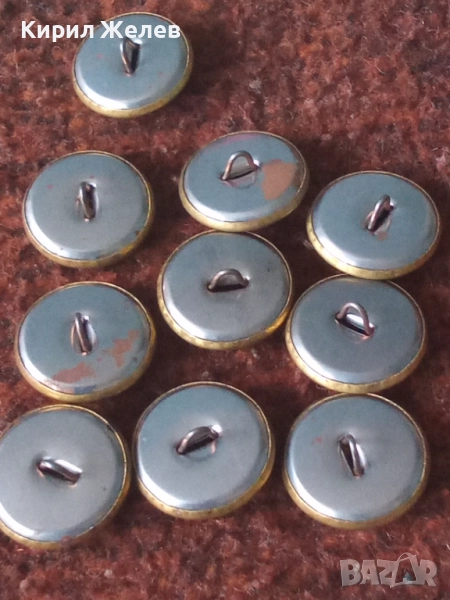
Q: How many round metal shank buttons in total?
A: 10